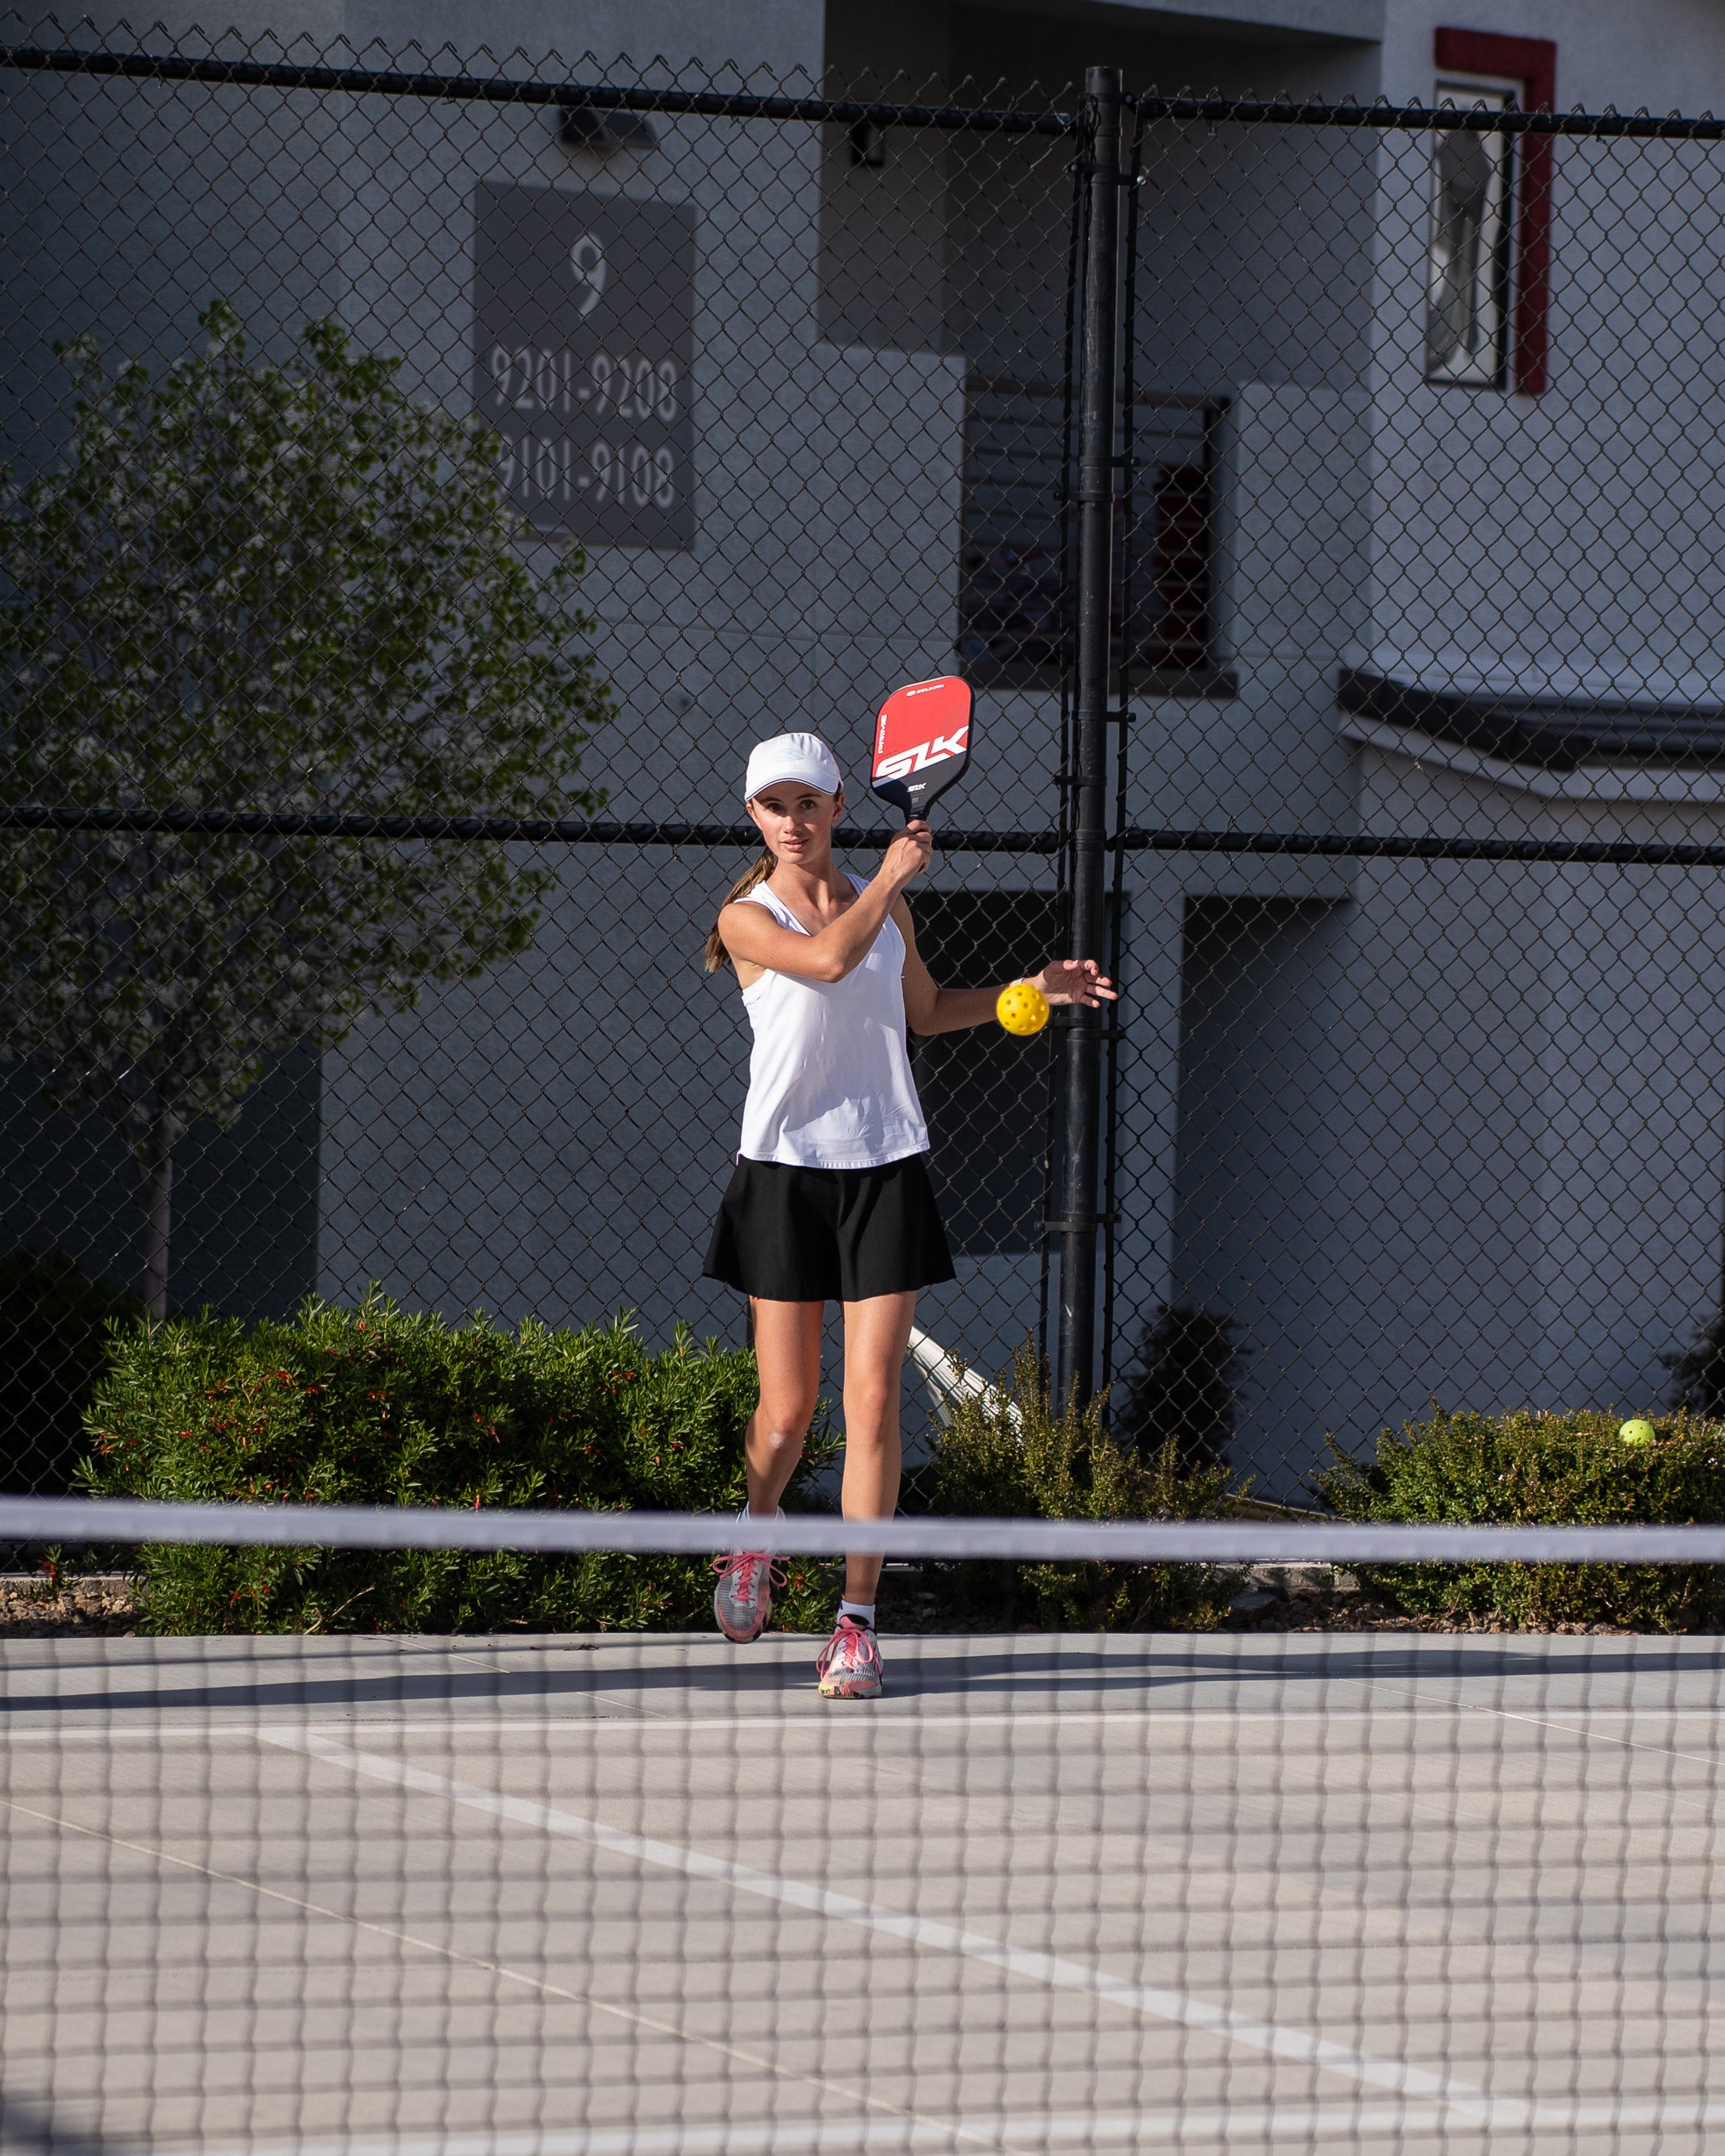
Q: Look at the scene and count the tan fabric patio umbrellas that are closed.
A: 0